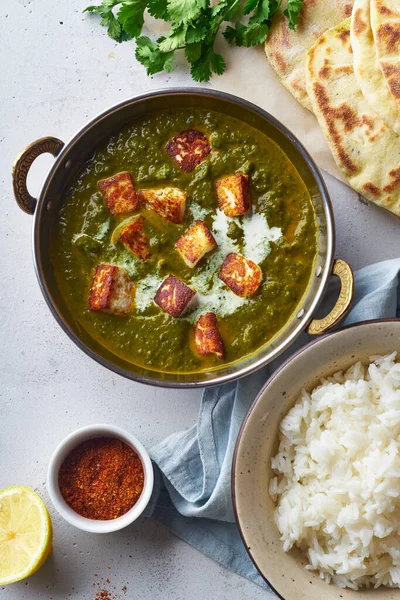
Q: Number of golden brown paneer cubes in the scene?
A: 10